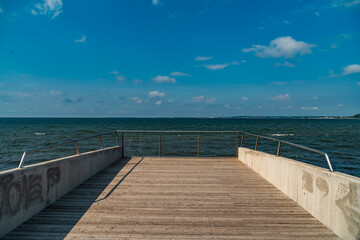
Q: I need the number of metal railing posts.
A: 12